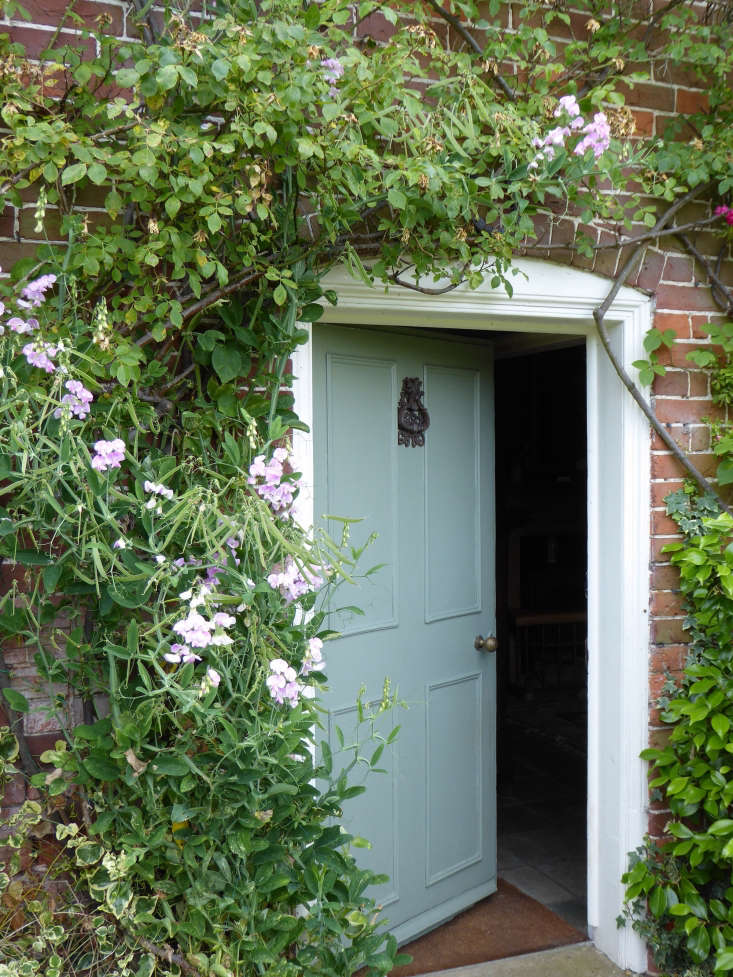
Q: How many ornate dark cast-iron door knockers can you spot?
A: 1